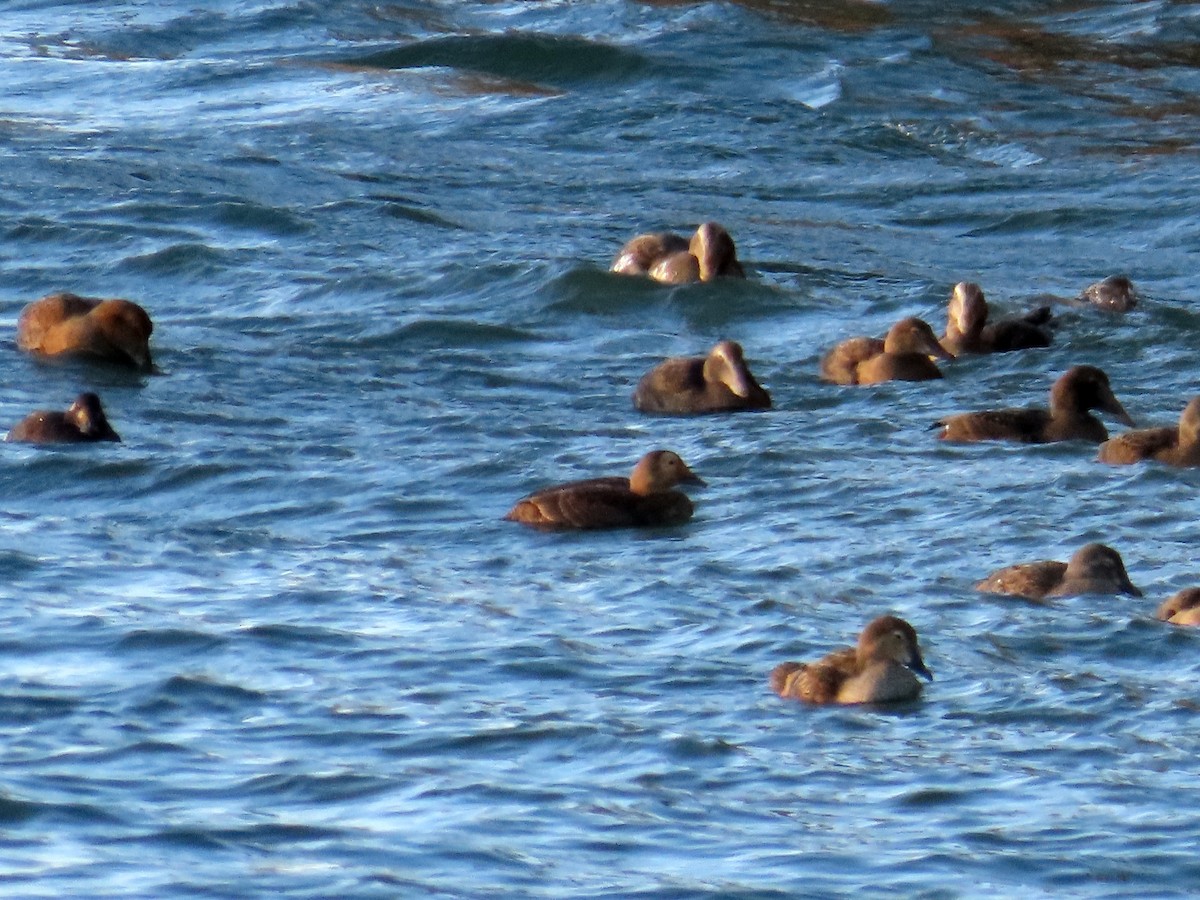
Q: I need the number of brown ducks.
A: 13